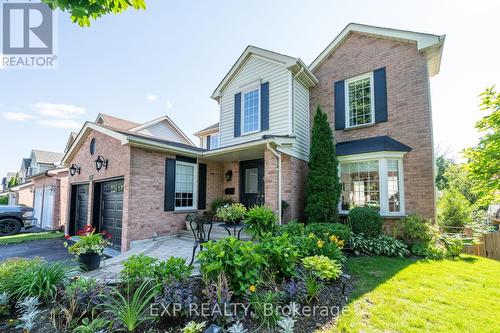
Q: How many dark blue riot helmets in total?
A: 0